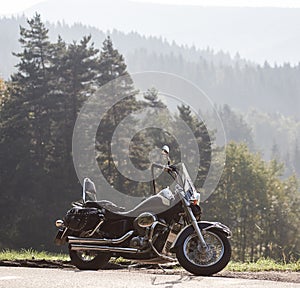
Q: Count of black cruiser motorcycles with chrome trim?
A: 1